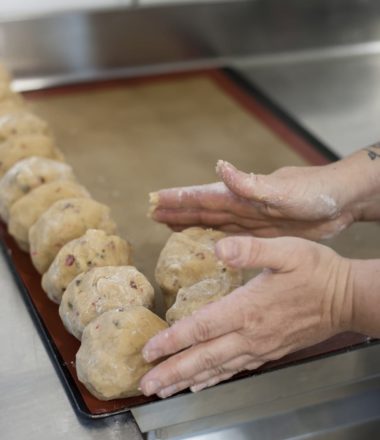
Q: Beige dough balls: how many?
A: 12